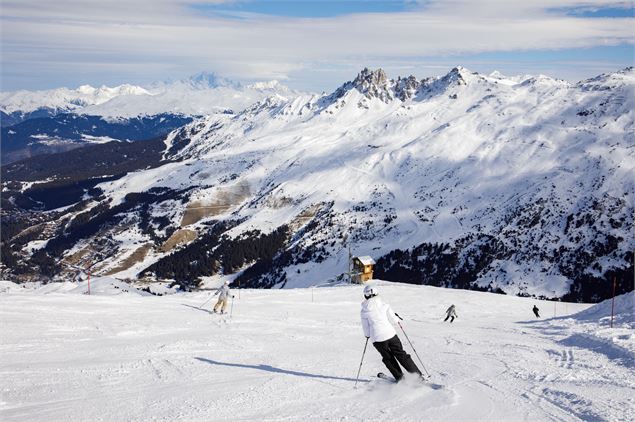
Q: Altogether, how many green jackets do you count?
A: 0